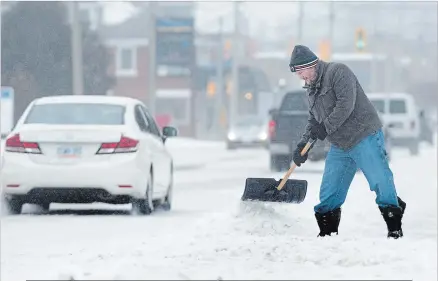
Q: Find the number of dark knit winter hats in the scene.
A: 1